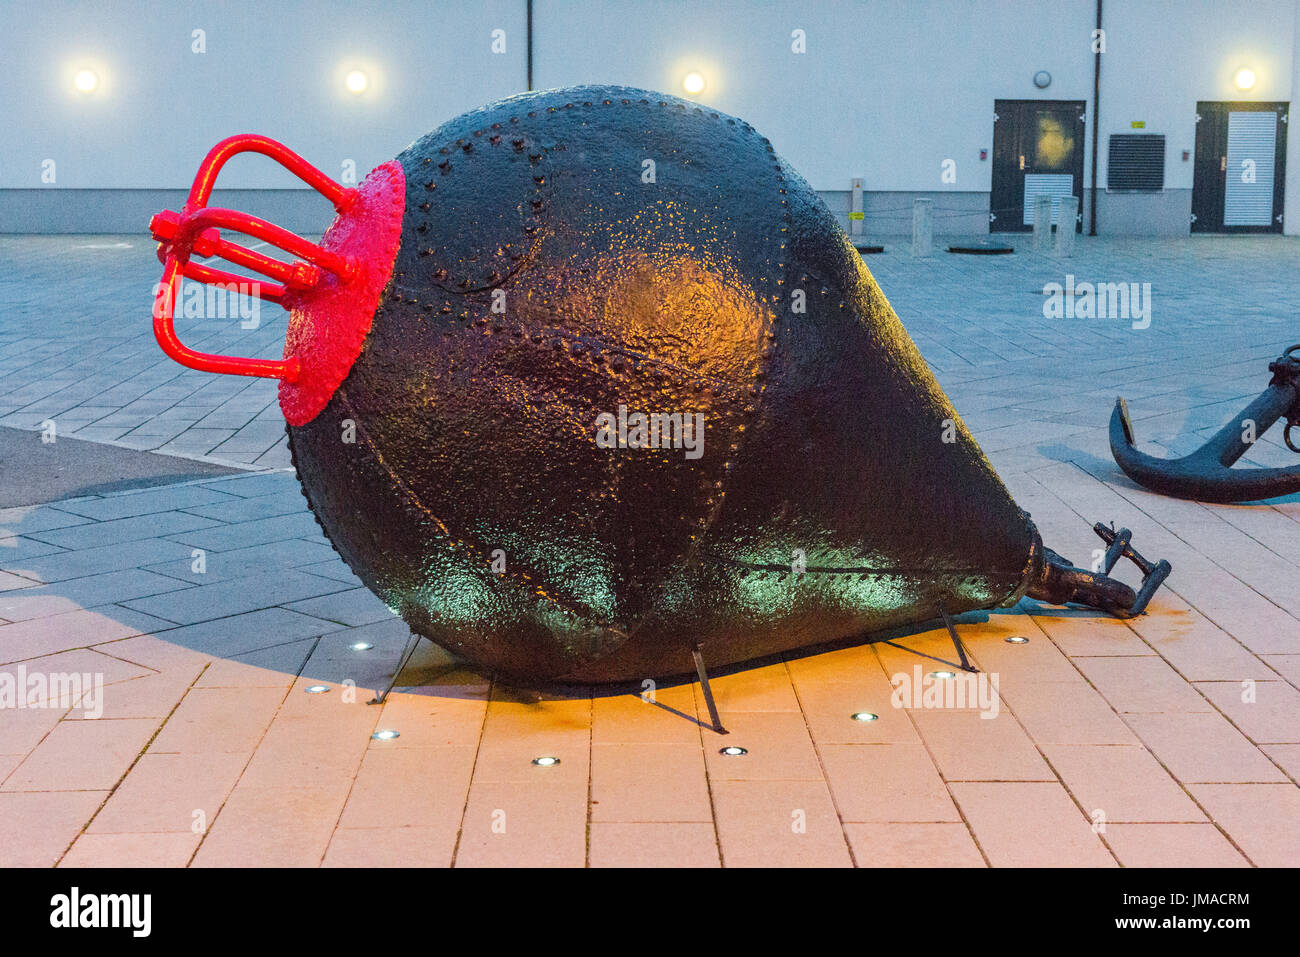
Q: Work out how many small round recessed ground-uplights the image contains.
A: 8